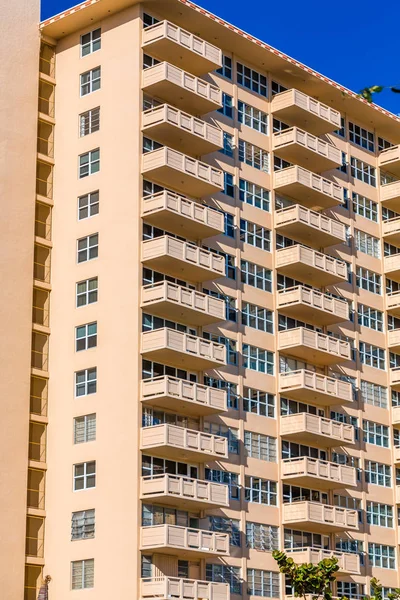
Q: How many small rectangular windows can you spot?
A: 13